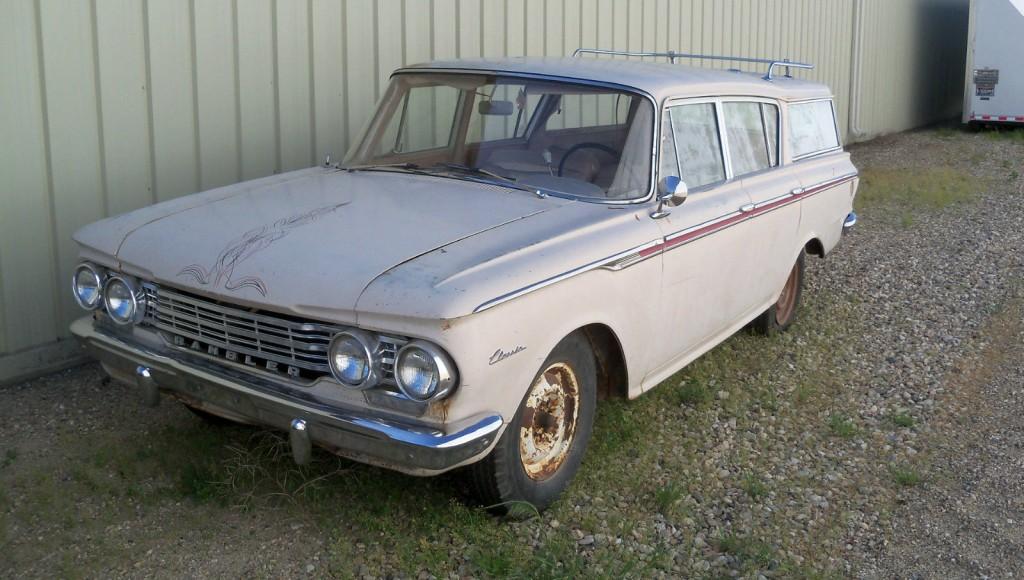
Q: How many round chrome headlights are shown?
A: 4